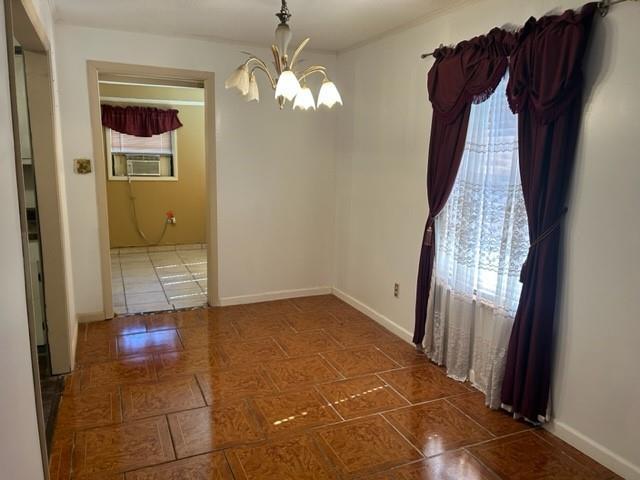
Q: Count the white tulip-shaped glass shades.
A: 5